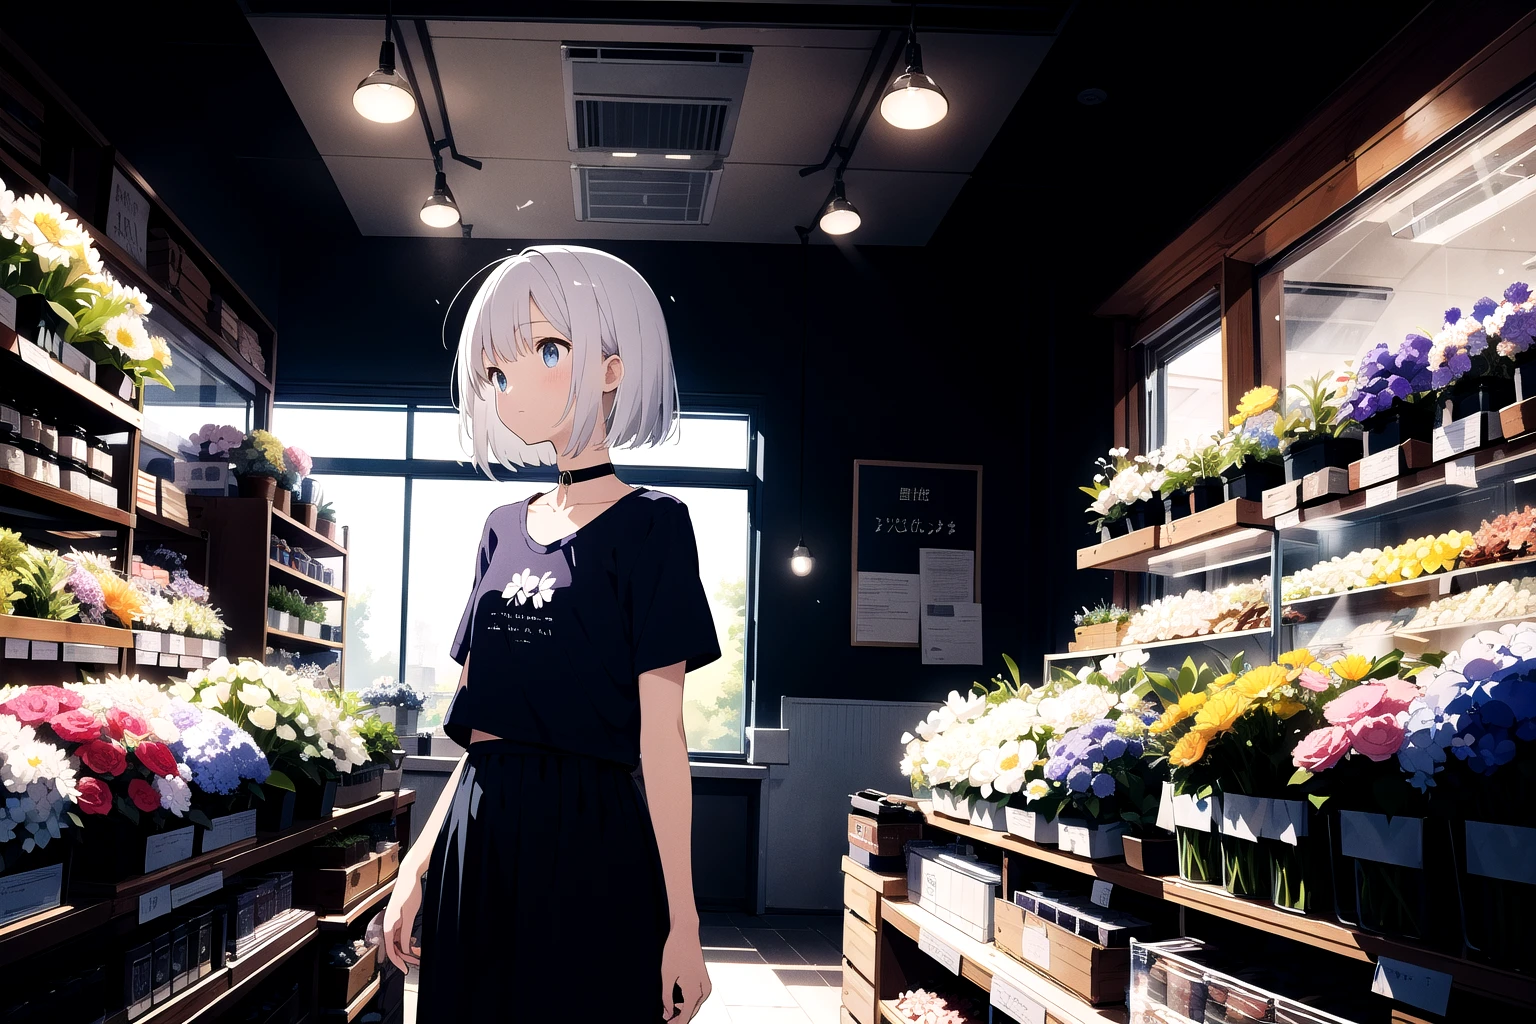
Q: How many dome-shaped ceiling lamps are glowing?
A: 4